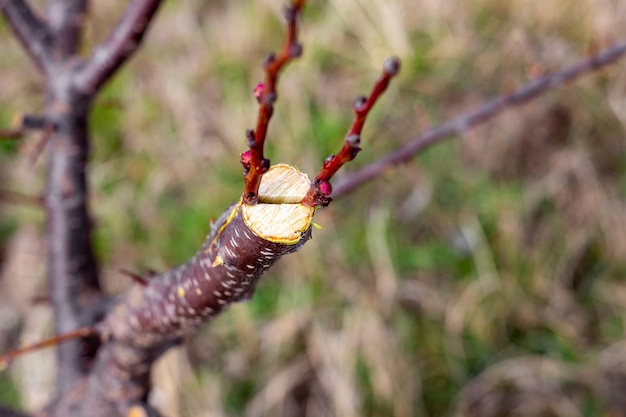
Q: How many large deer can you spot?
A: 0